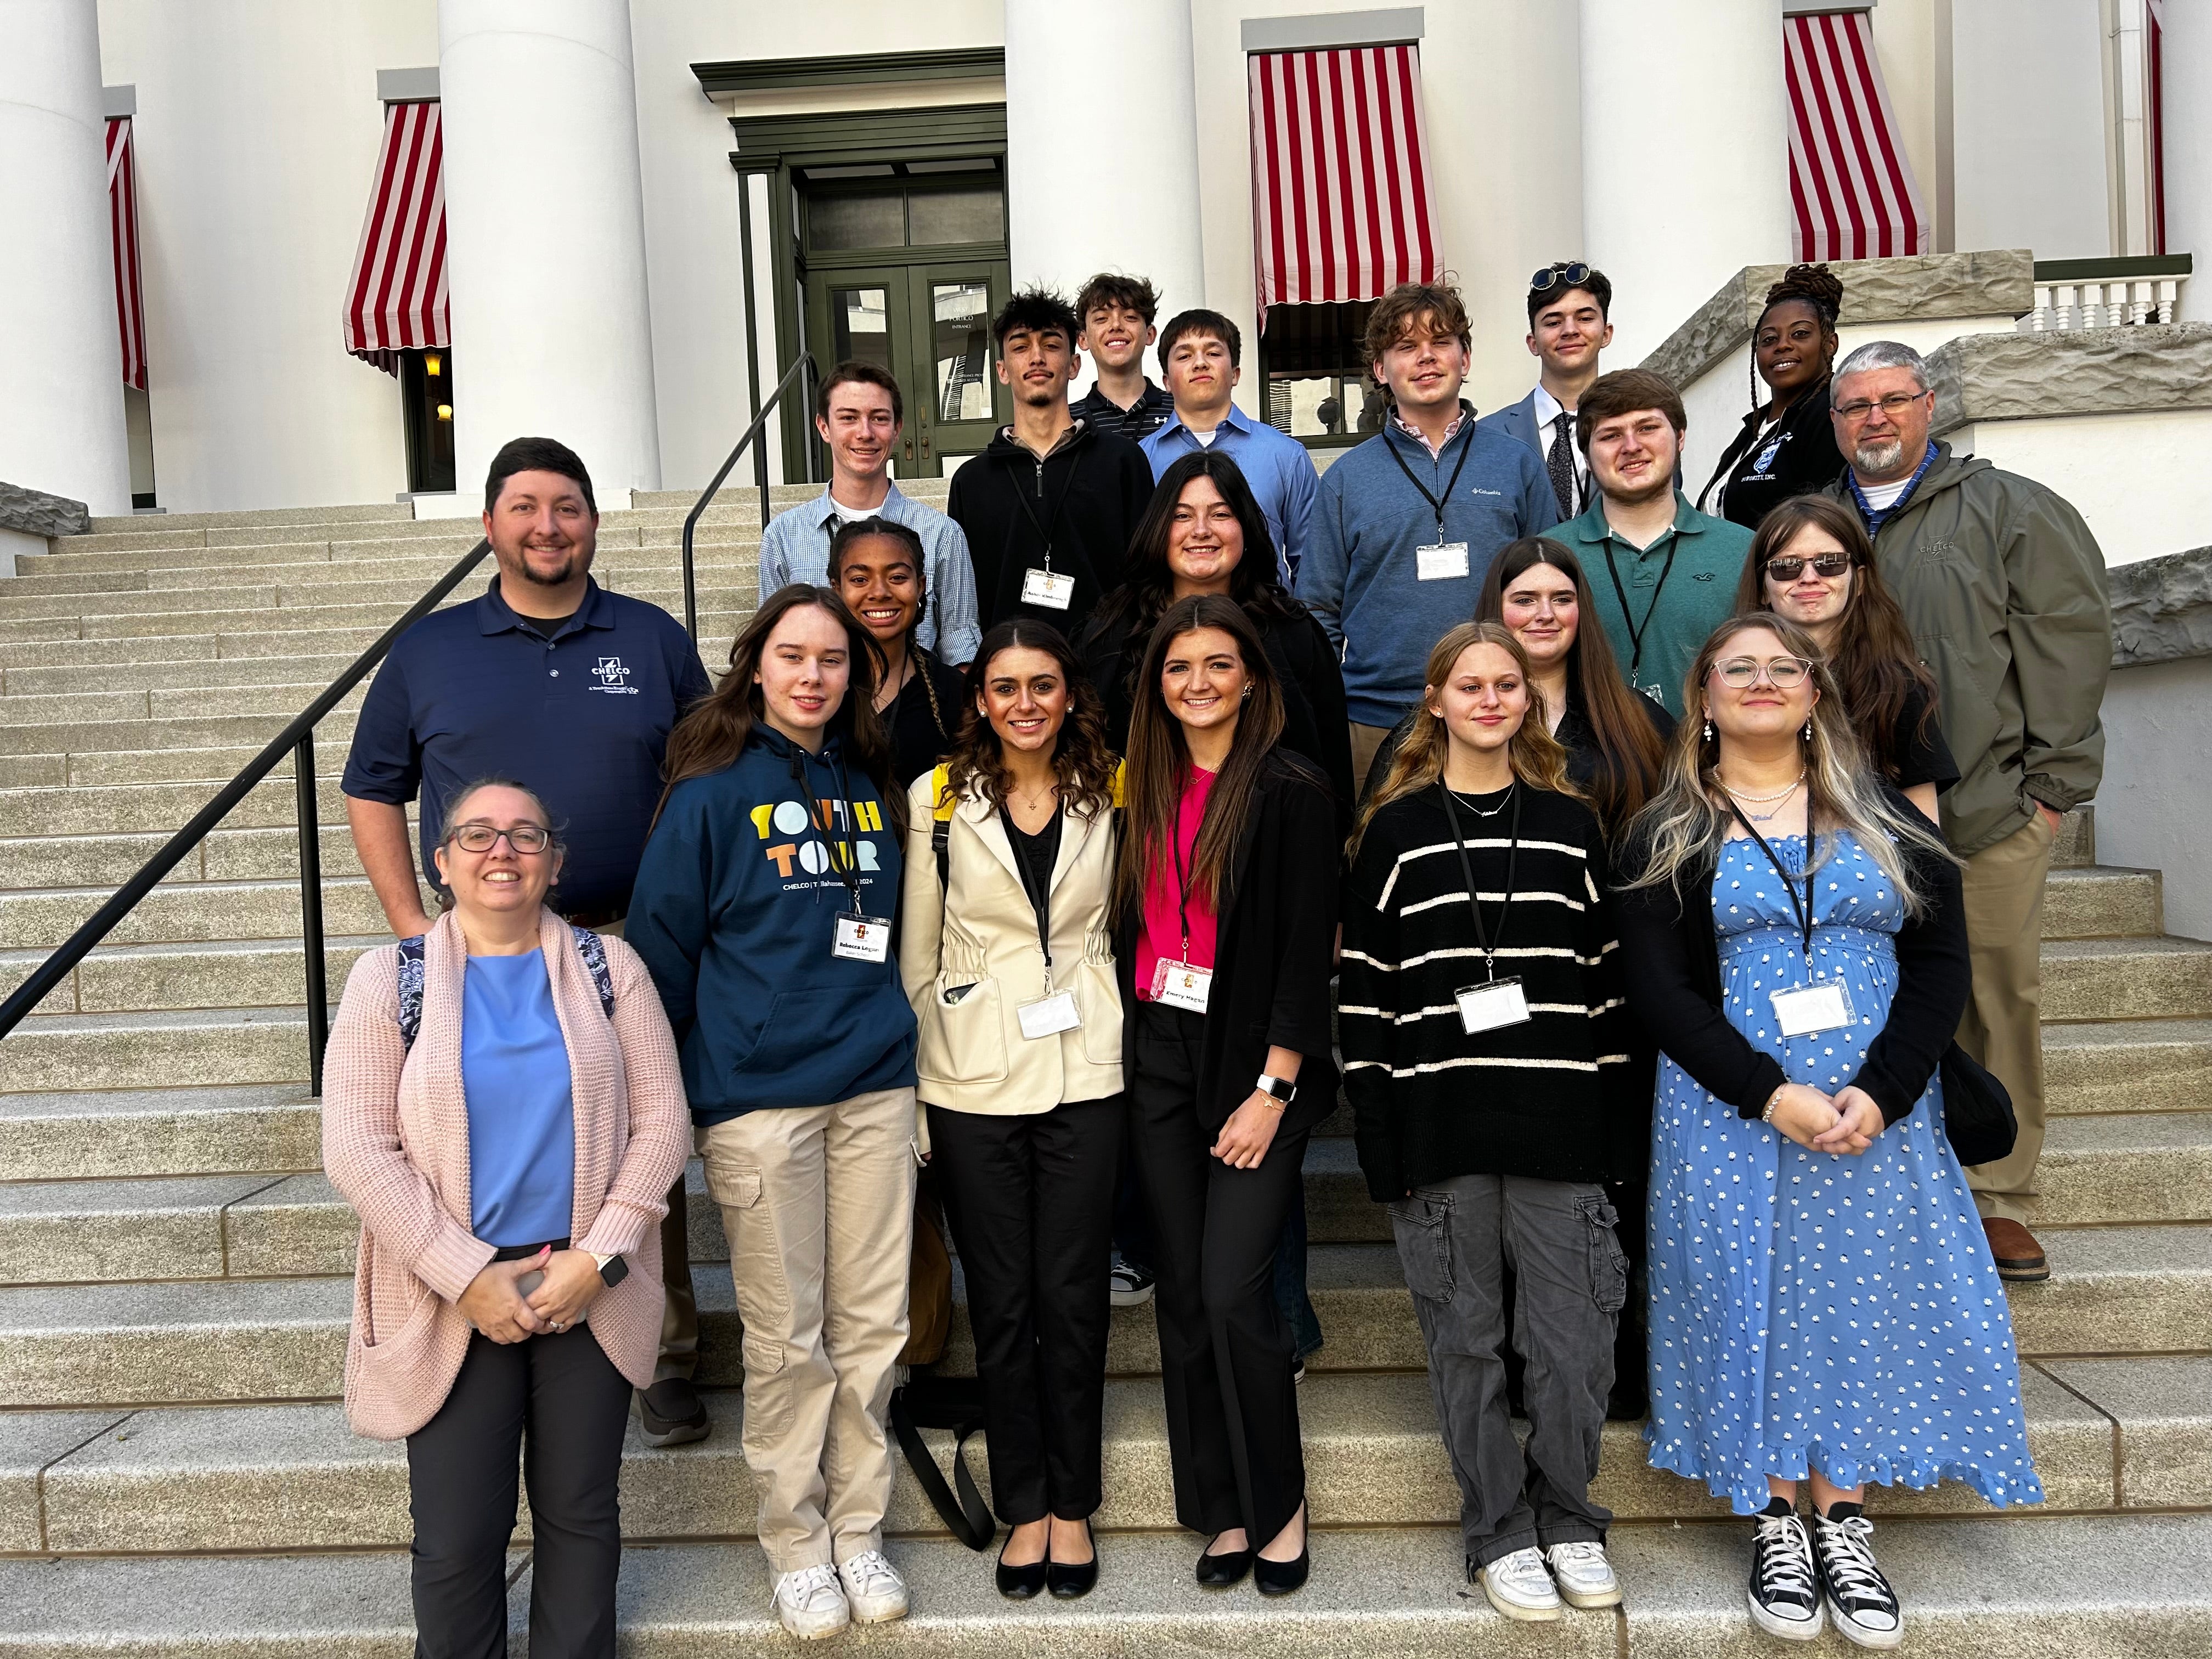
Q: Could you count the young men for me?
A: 7